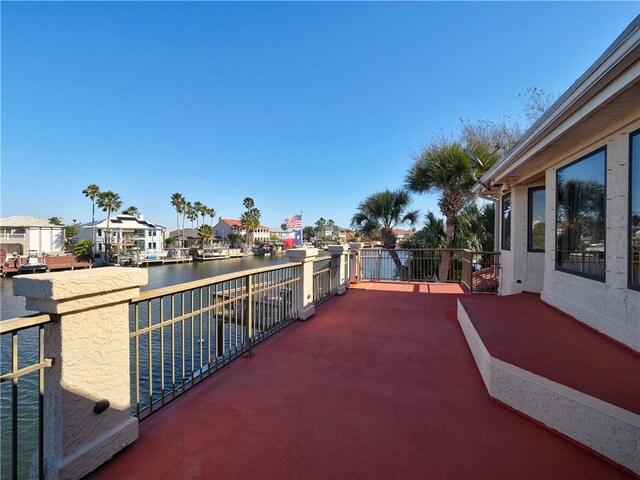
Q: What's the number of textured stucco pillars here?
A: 4